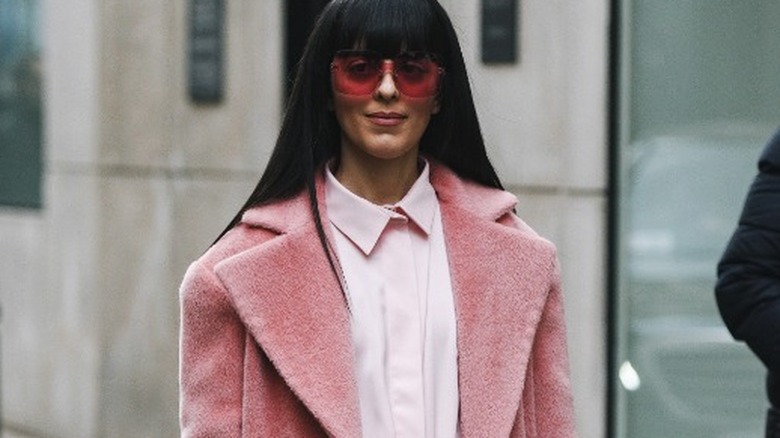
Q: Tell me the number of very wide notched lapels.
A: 2